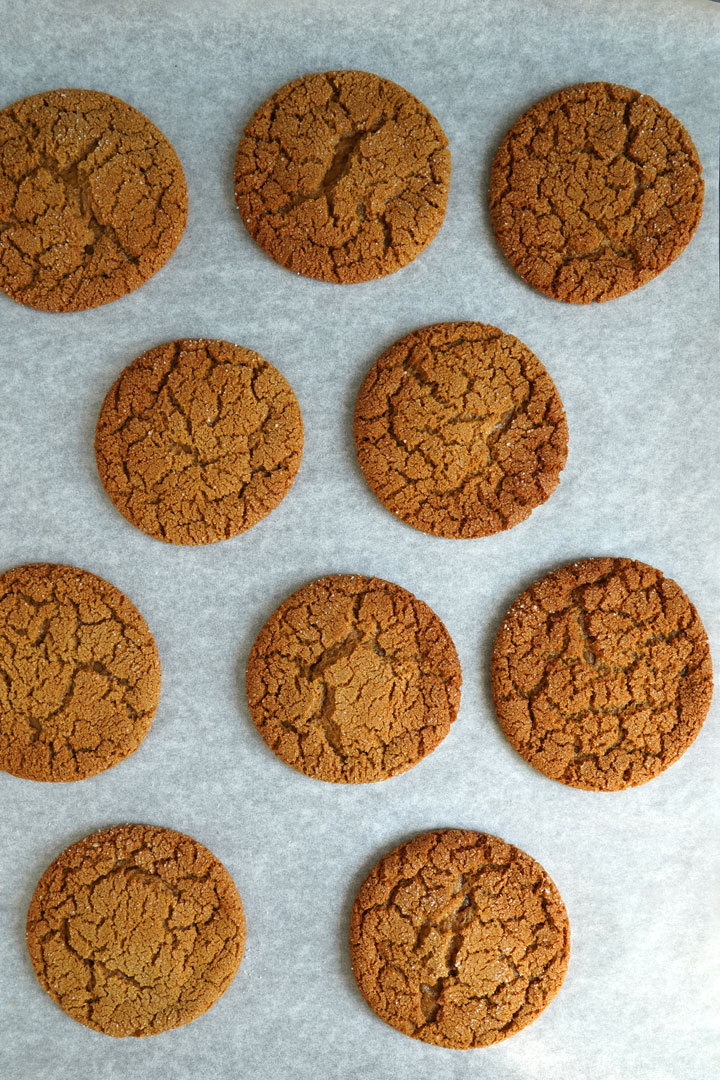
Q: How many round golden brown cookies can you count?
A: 10